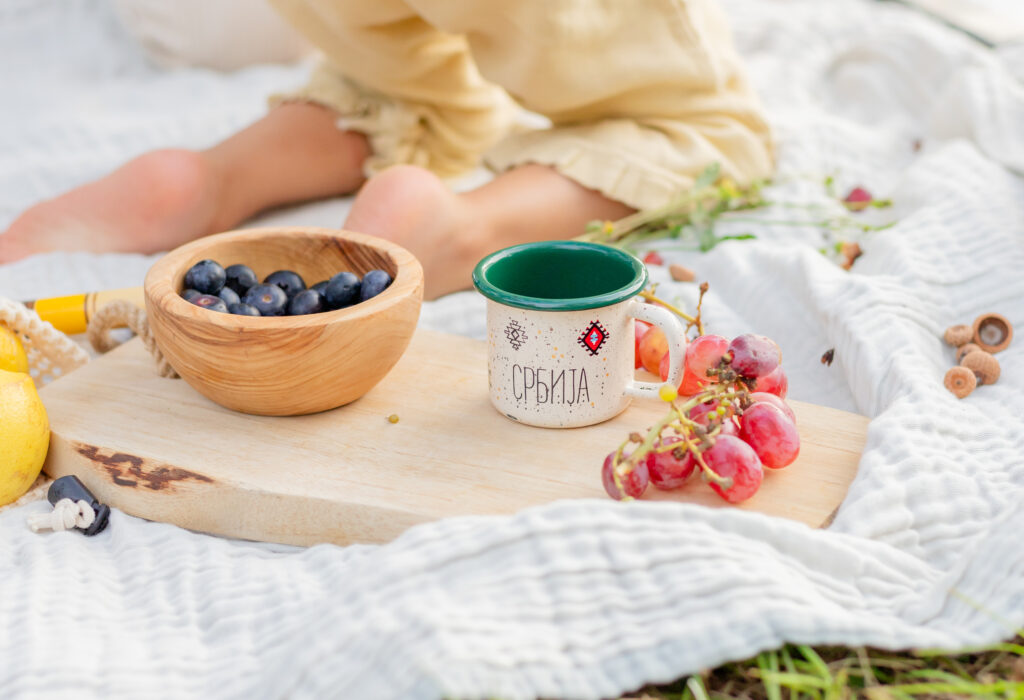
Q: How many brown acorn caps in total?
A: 5